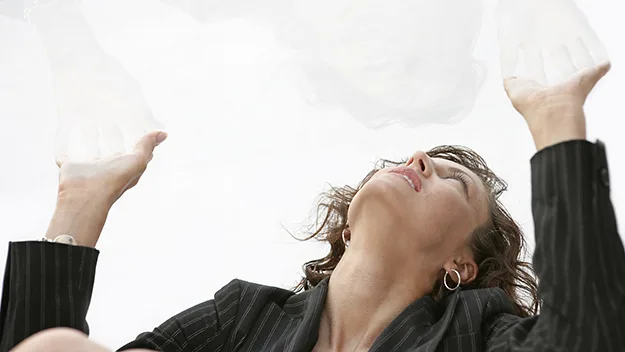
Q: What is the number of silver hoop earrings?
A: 2